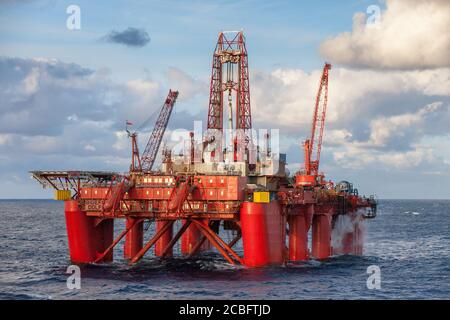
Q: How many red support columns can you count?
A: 8